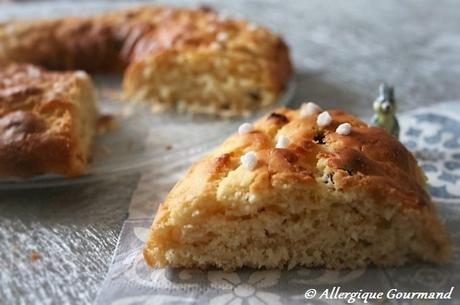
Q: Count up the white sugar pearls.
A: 6